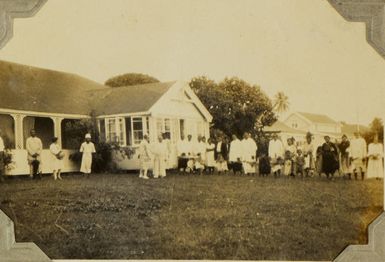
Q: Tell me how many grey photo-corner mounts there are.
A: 4